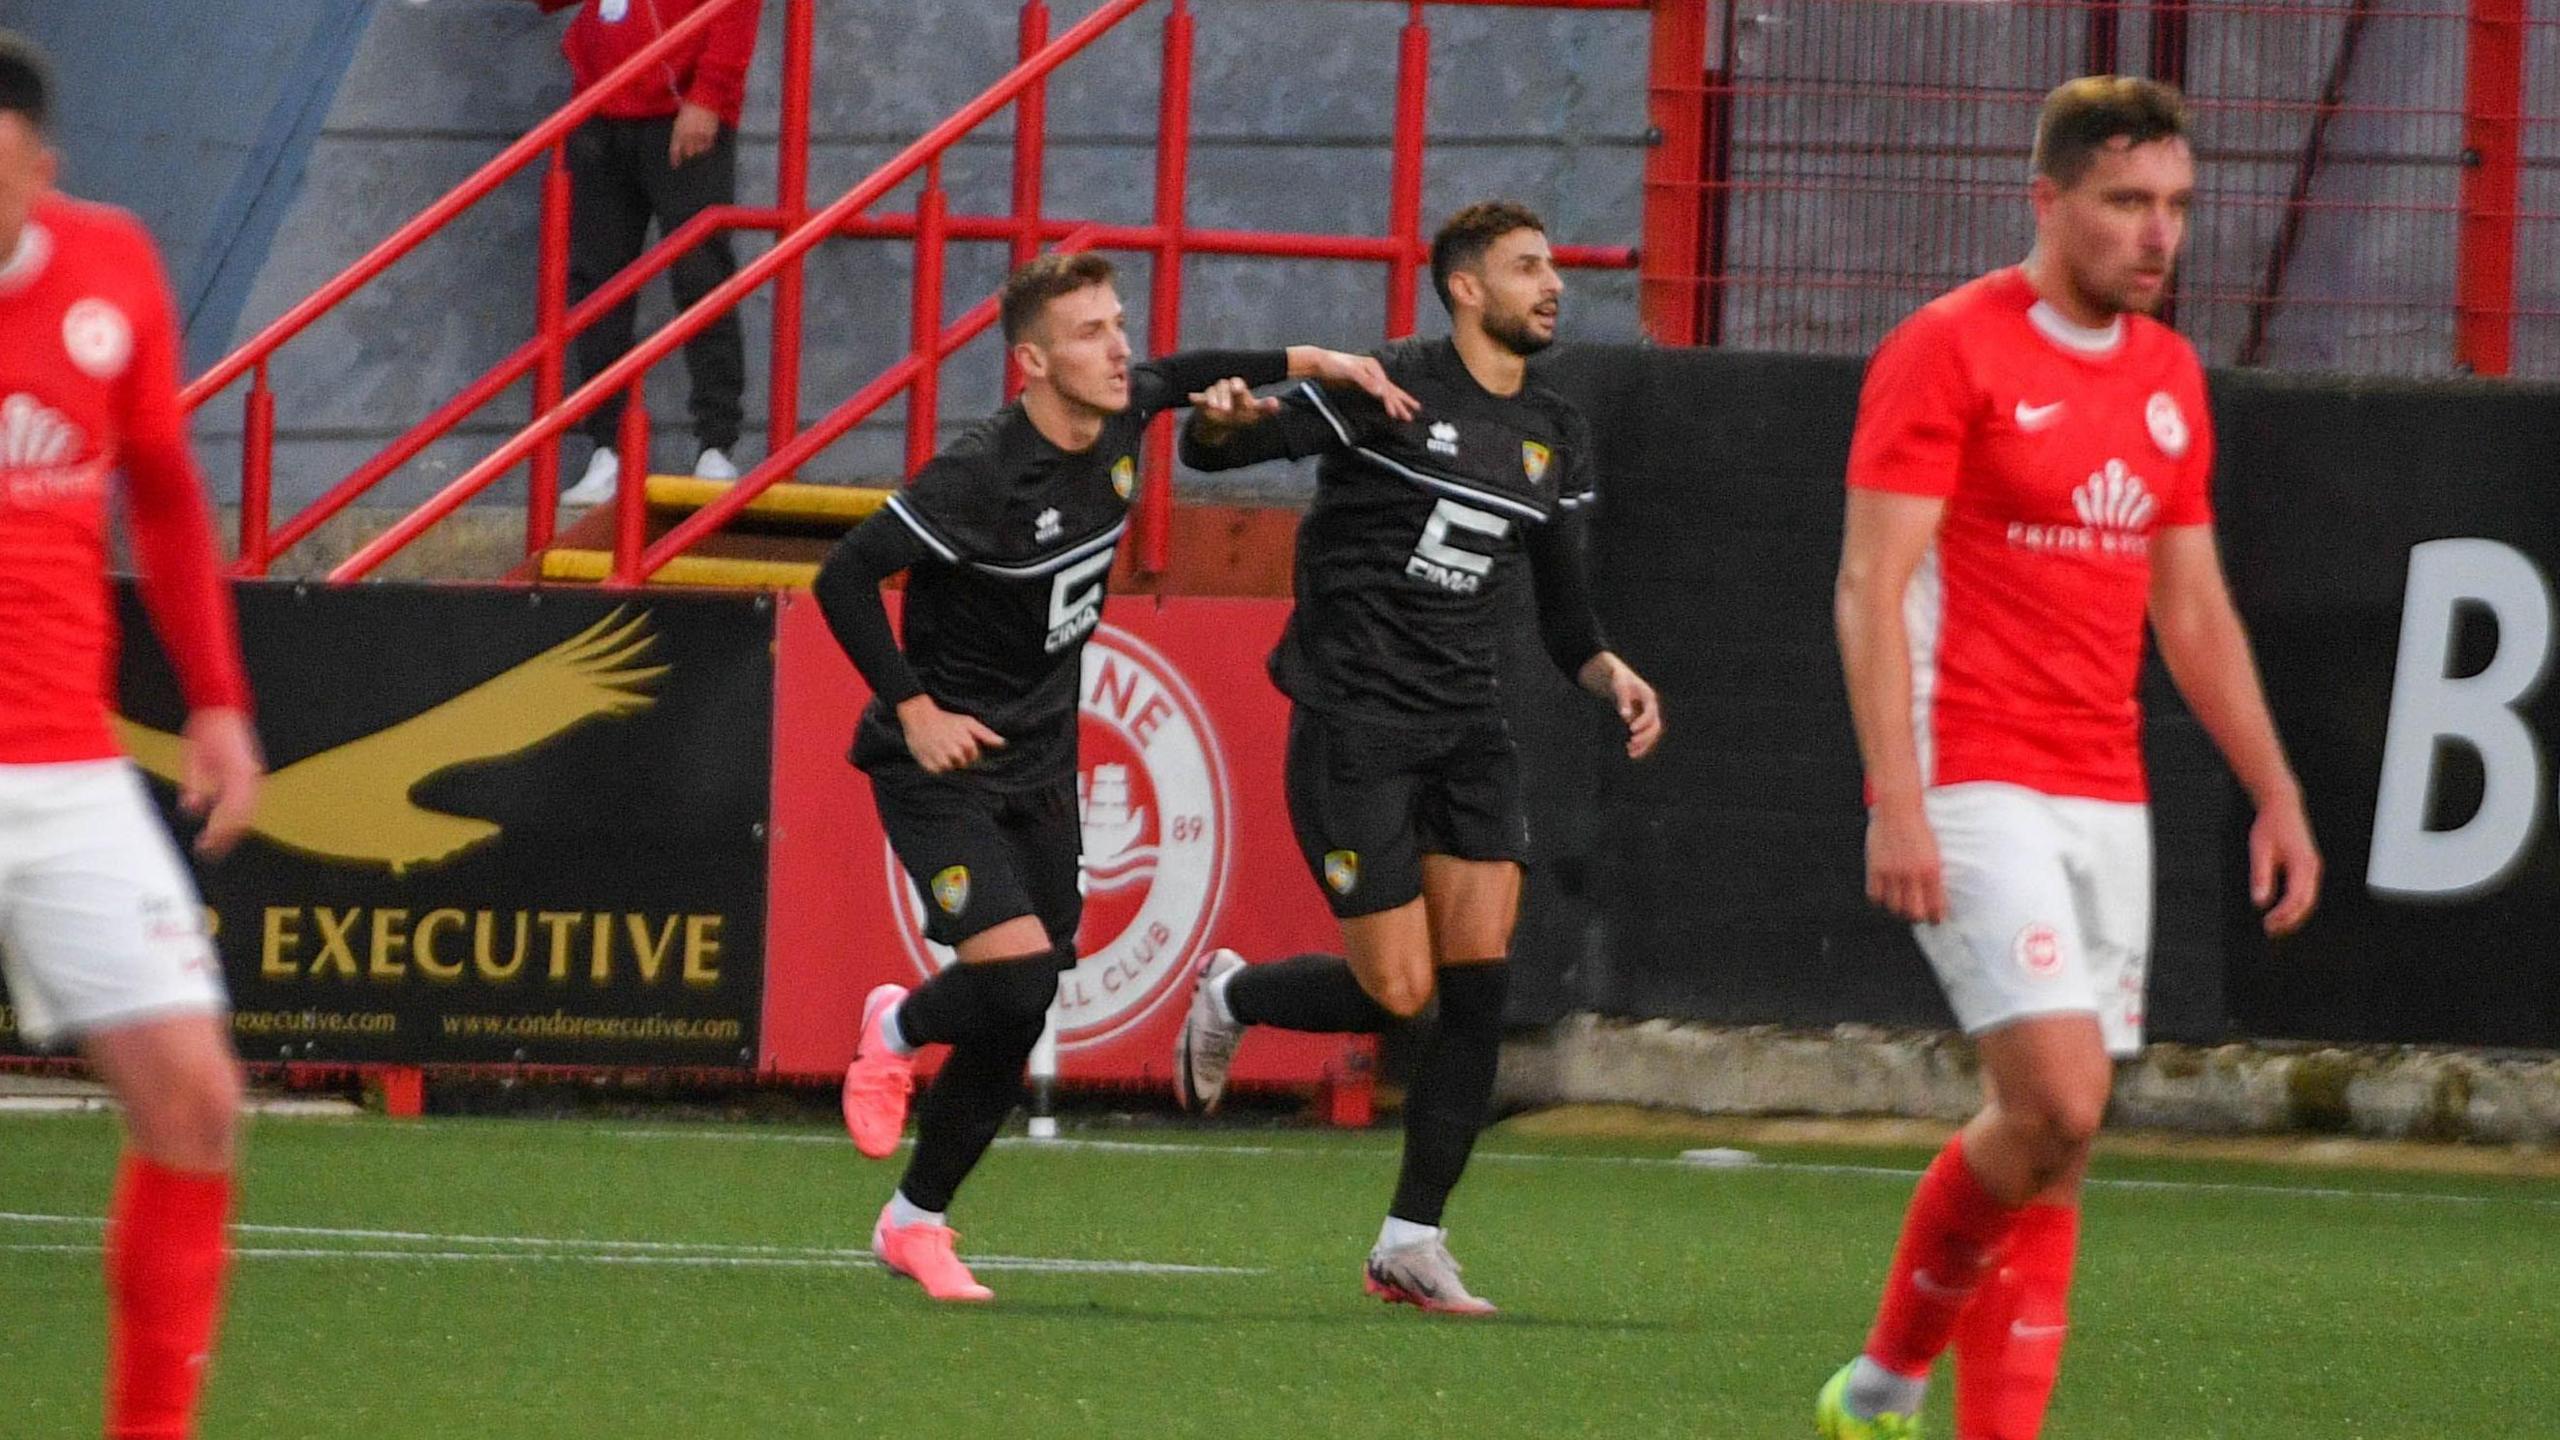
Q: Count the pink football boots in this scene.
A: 2